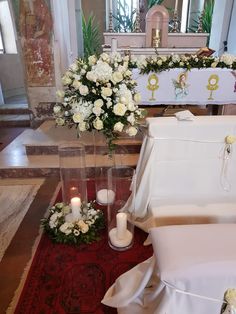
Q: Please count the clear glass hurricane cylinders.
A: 3